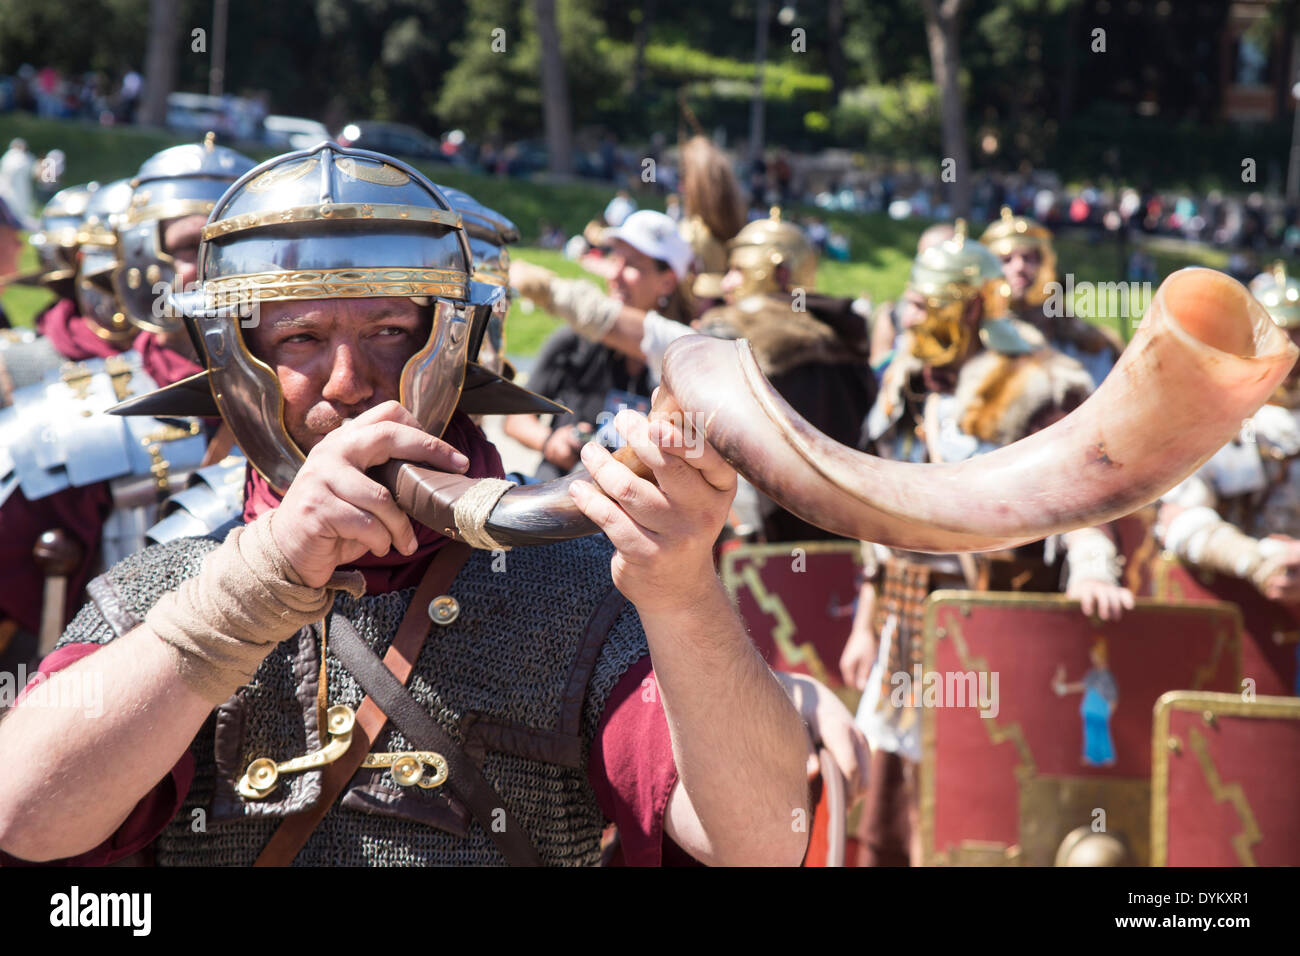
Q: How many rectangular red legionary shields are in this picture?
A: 4